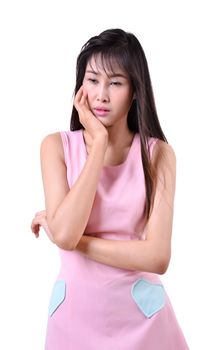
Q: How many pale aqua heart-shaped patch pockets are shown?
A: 2